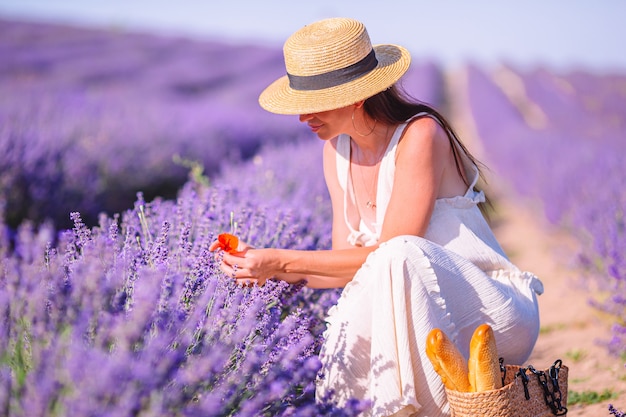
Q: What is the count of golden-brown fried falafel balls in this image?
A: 0